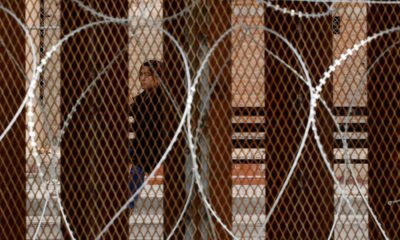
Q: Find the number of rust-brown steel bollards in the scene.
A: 5